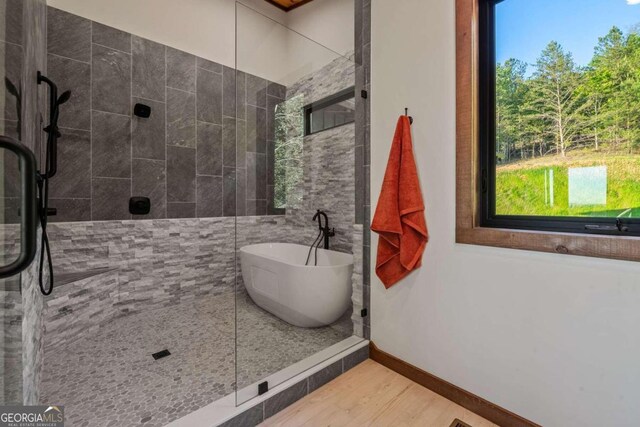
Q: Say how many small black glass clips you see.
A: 3